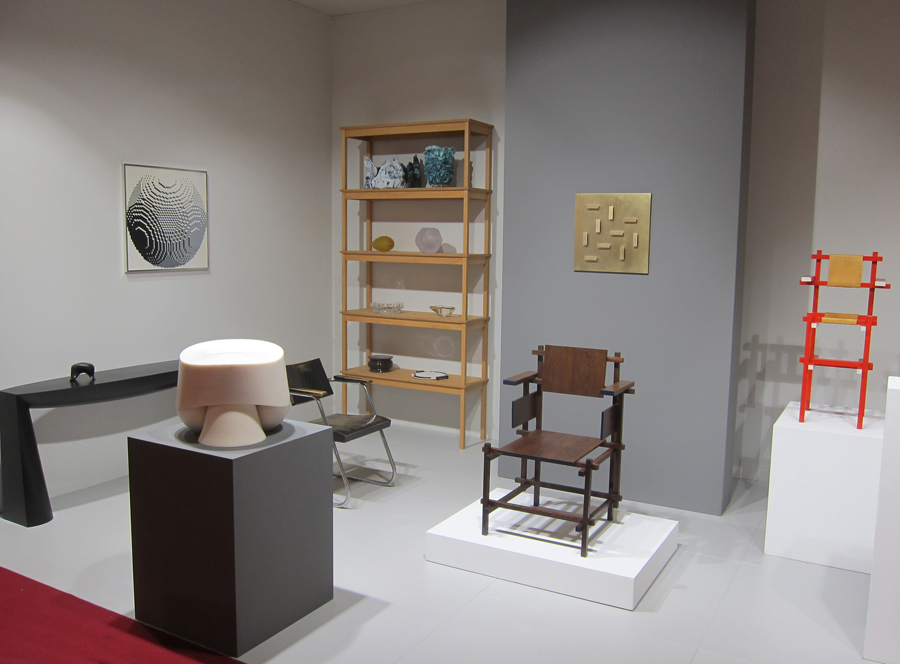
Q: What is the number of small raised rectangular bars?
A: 10